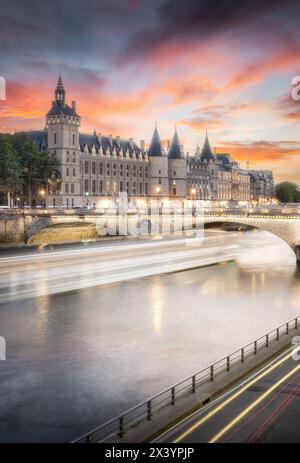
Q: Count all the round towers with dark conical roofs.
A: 3